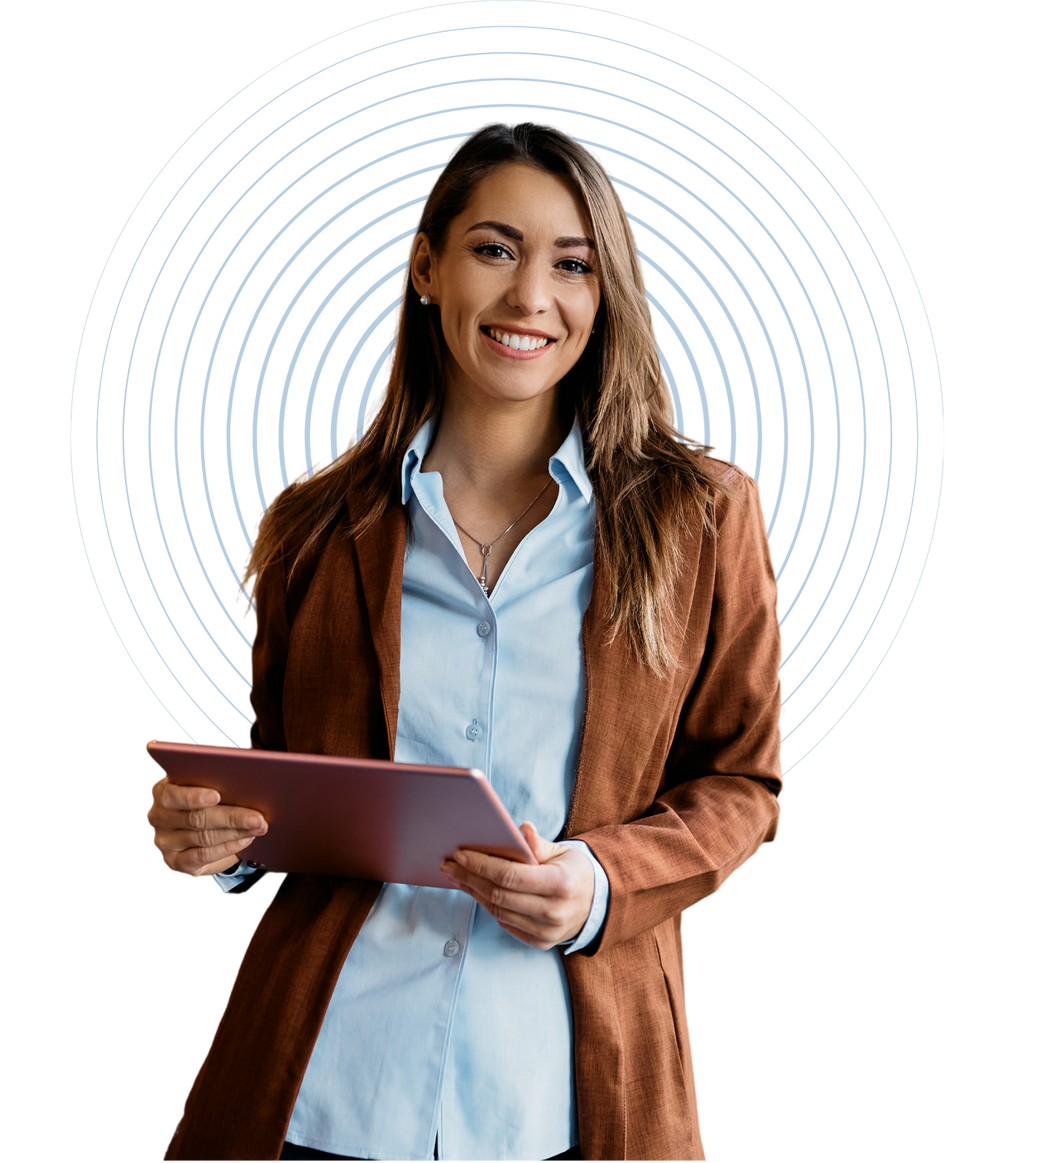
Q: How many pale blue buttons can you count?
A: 3